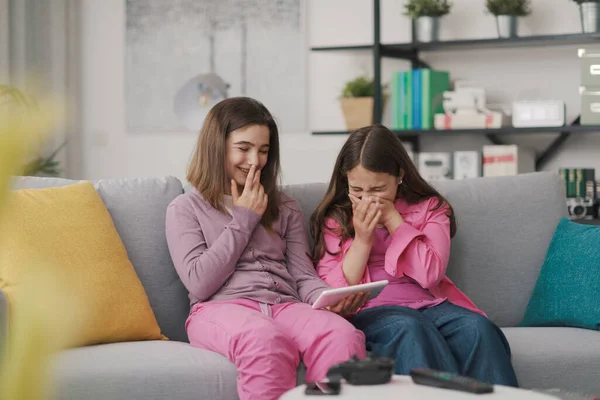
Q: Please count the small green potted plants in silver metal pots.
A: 3